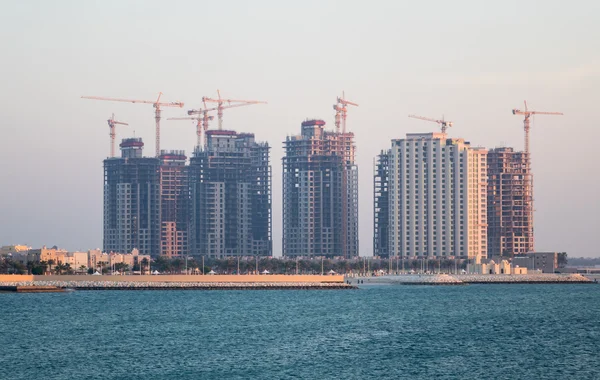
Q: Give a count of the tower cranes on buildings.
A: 9